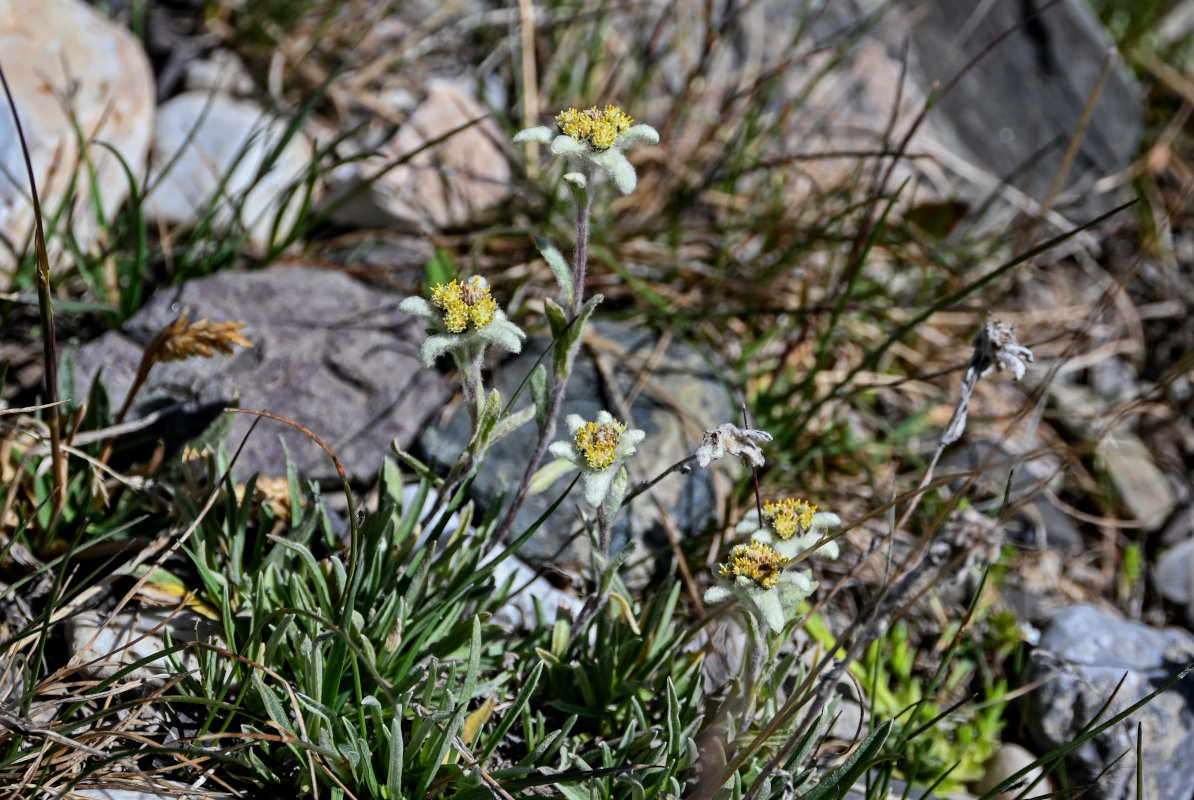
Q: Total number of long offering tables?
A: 0